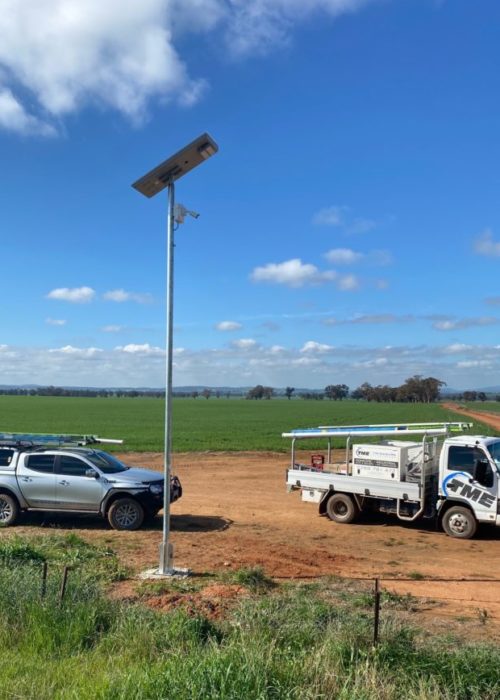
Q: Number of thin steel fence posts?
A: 3